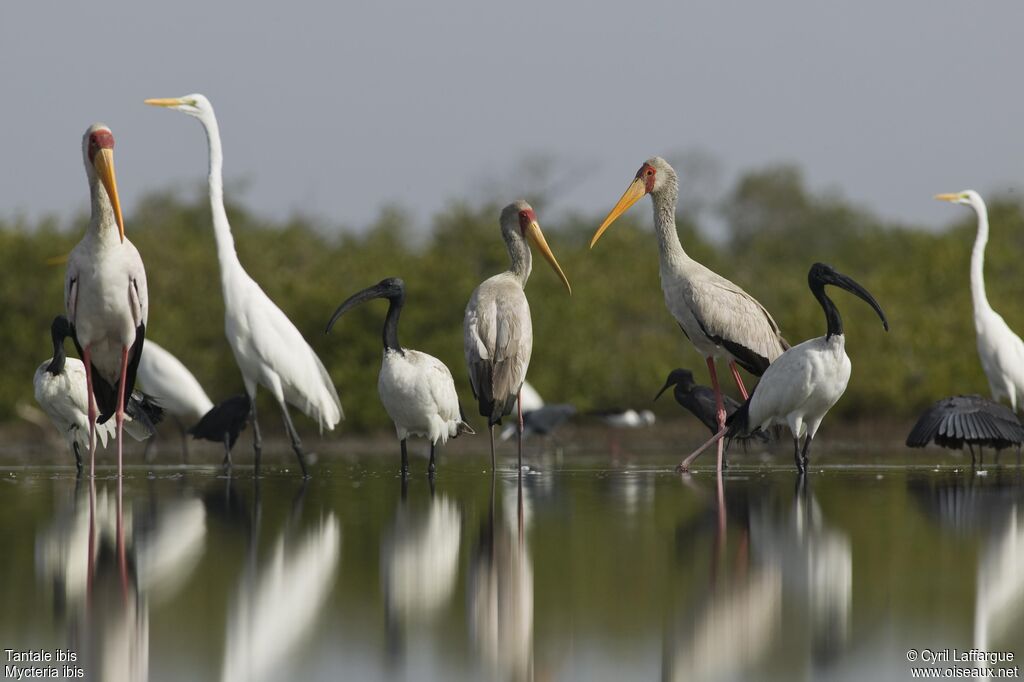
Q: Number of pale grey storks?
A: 3